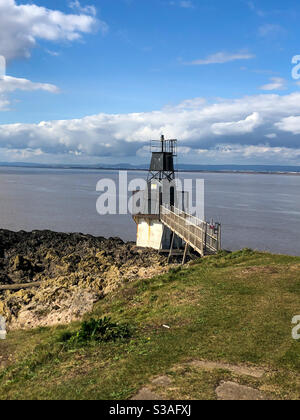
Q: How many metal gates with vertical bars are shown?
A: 1